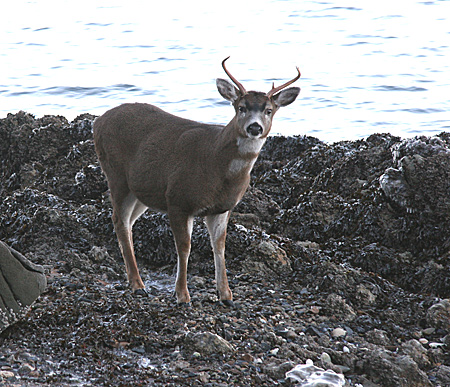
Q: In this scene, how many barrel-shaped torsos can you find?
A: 1